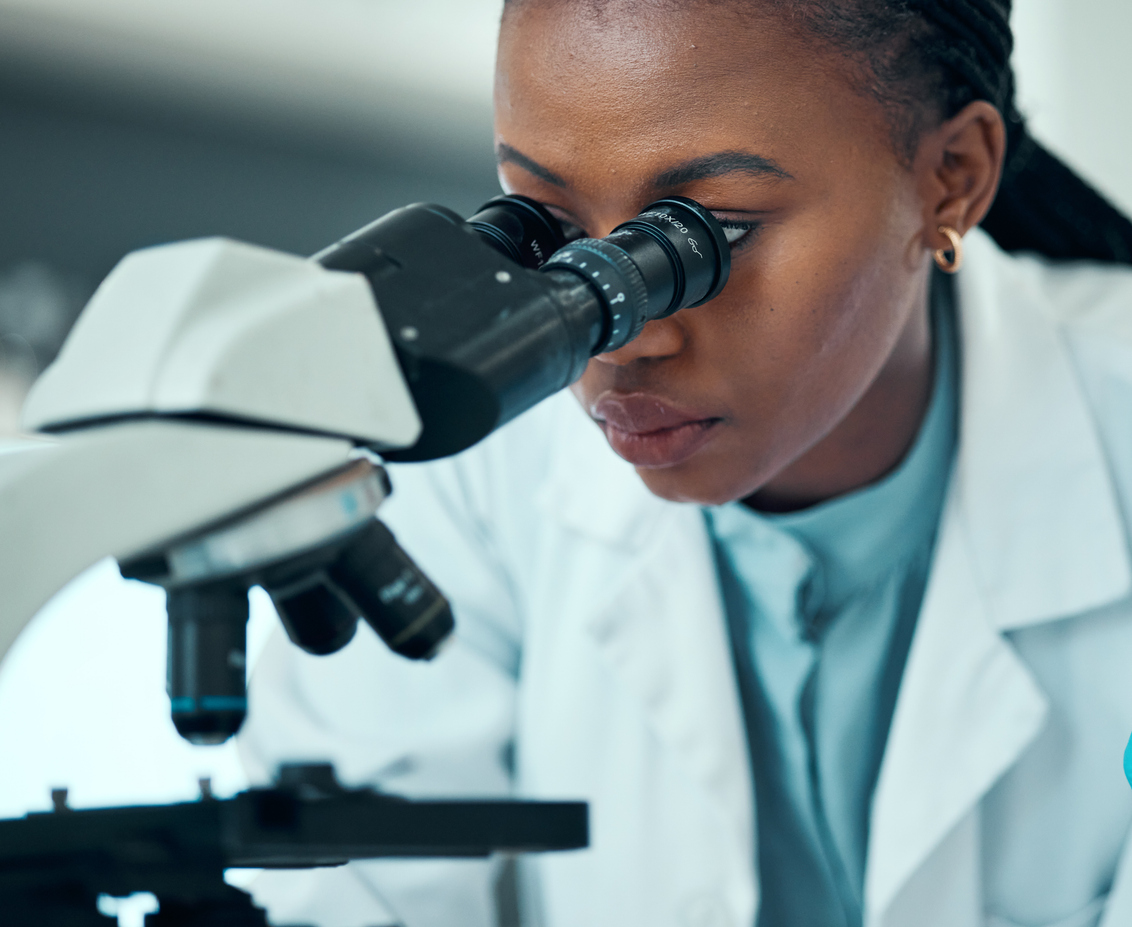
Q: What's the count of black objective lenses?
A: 3